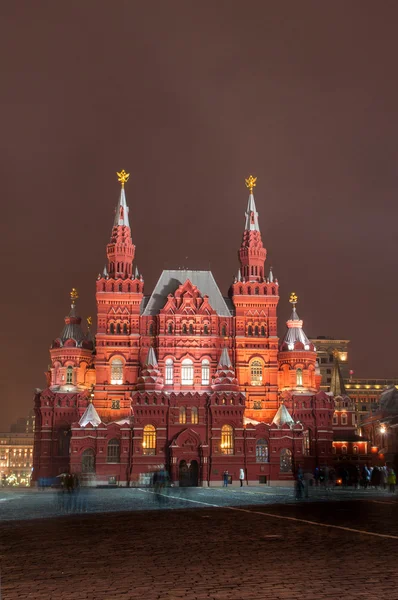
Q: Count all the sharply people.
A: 2